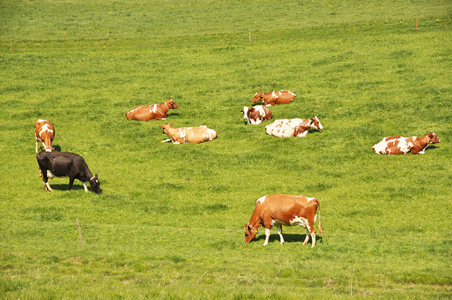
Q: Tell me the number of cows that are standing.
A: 3